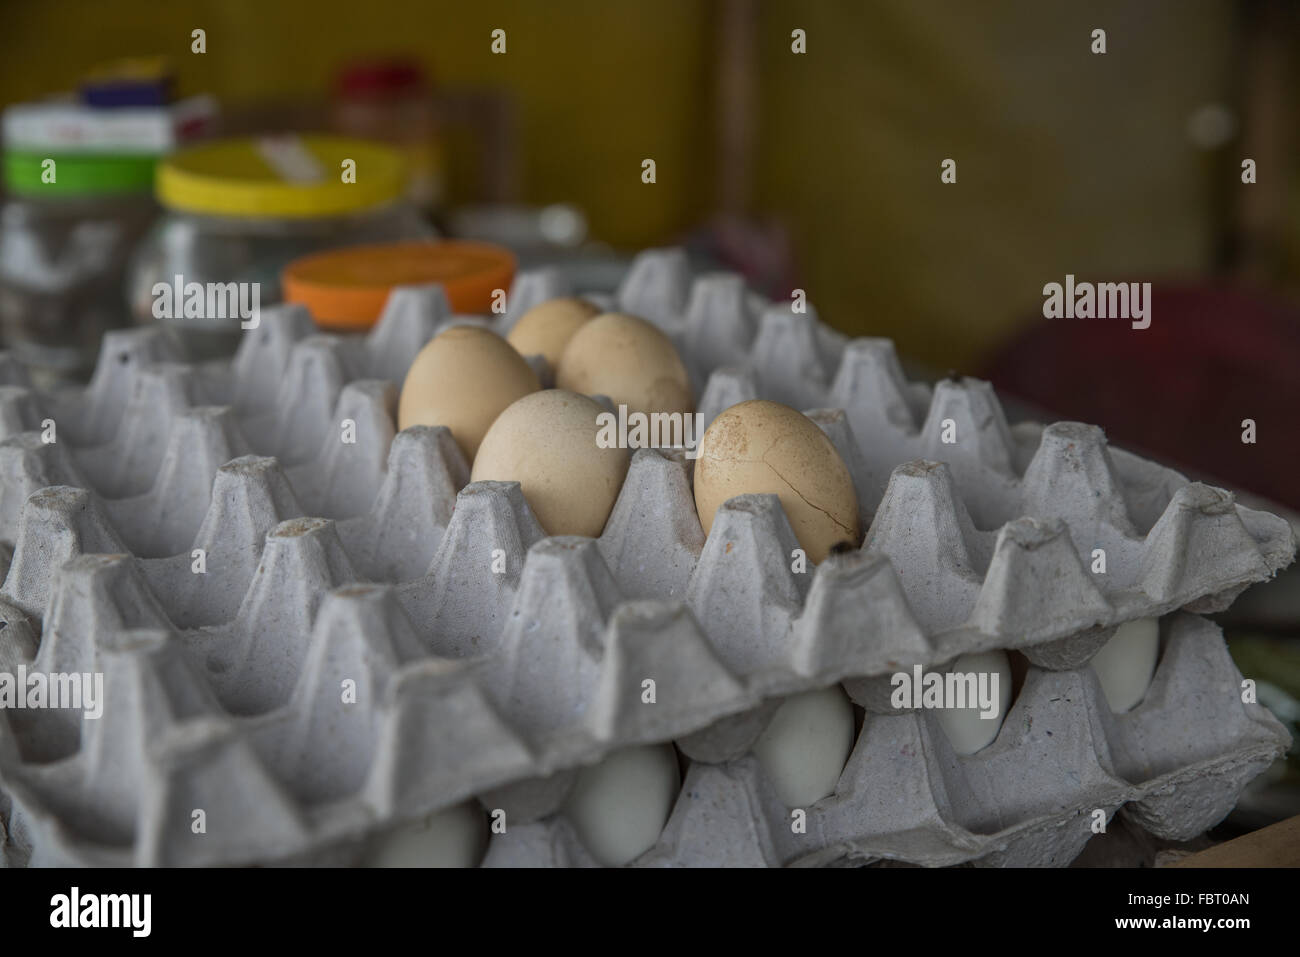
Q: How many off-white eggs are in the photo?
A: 5